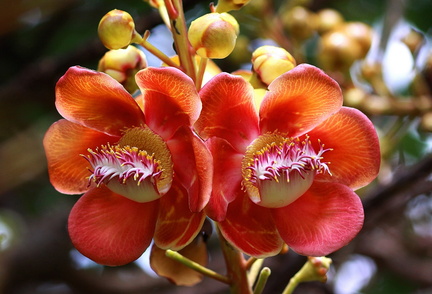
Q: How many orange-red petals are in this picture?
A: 12